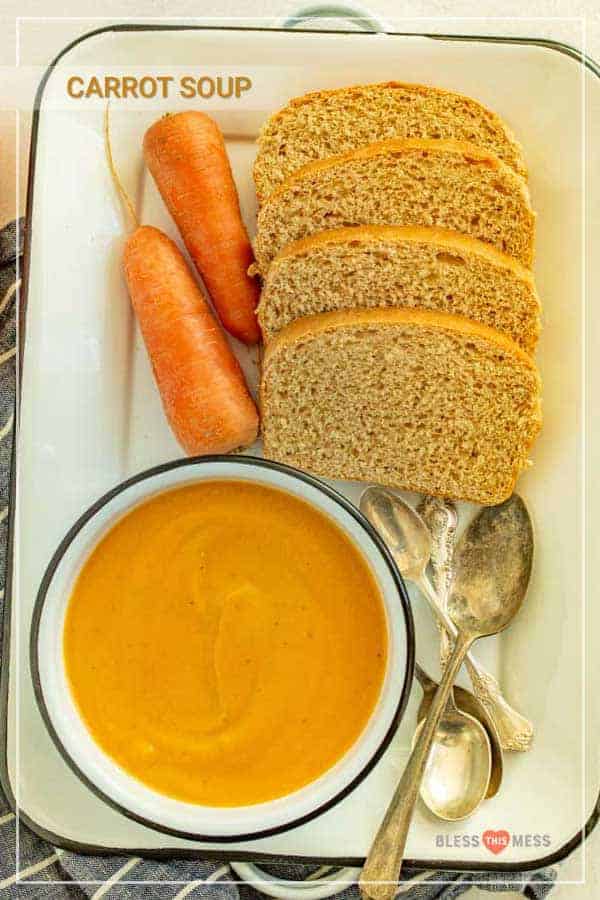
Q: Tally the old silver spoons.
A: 4